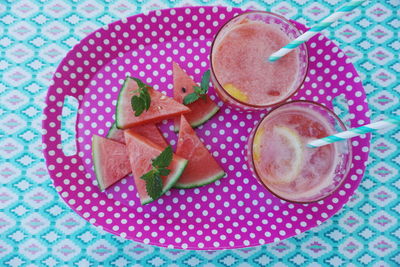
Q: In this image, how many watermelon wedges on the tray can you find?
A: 6